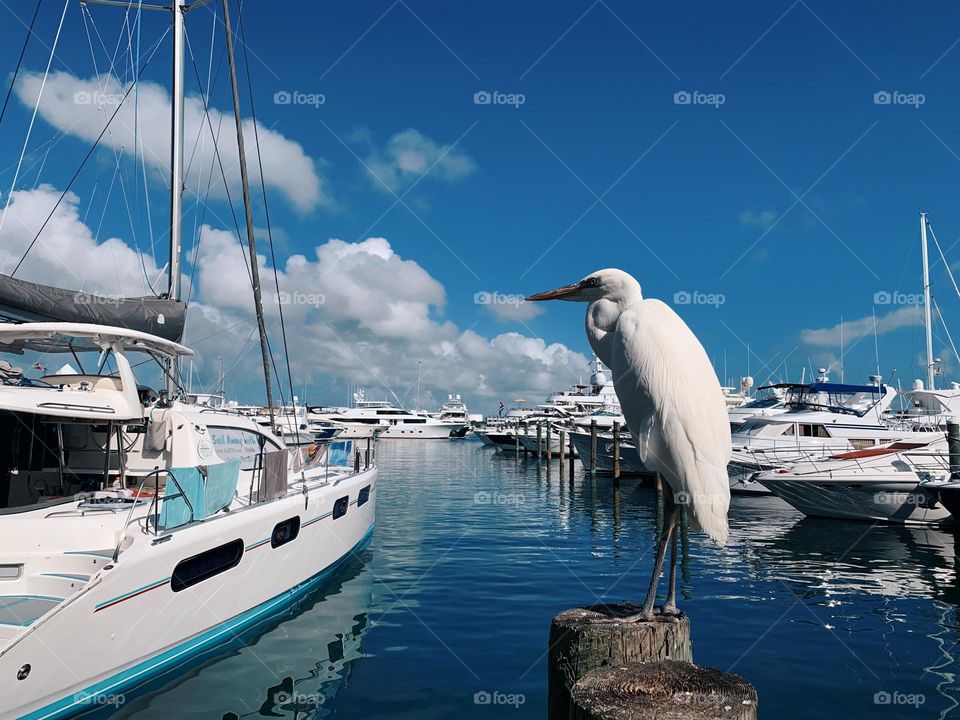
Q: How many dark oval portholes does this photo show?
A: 4